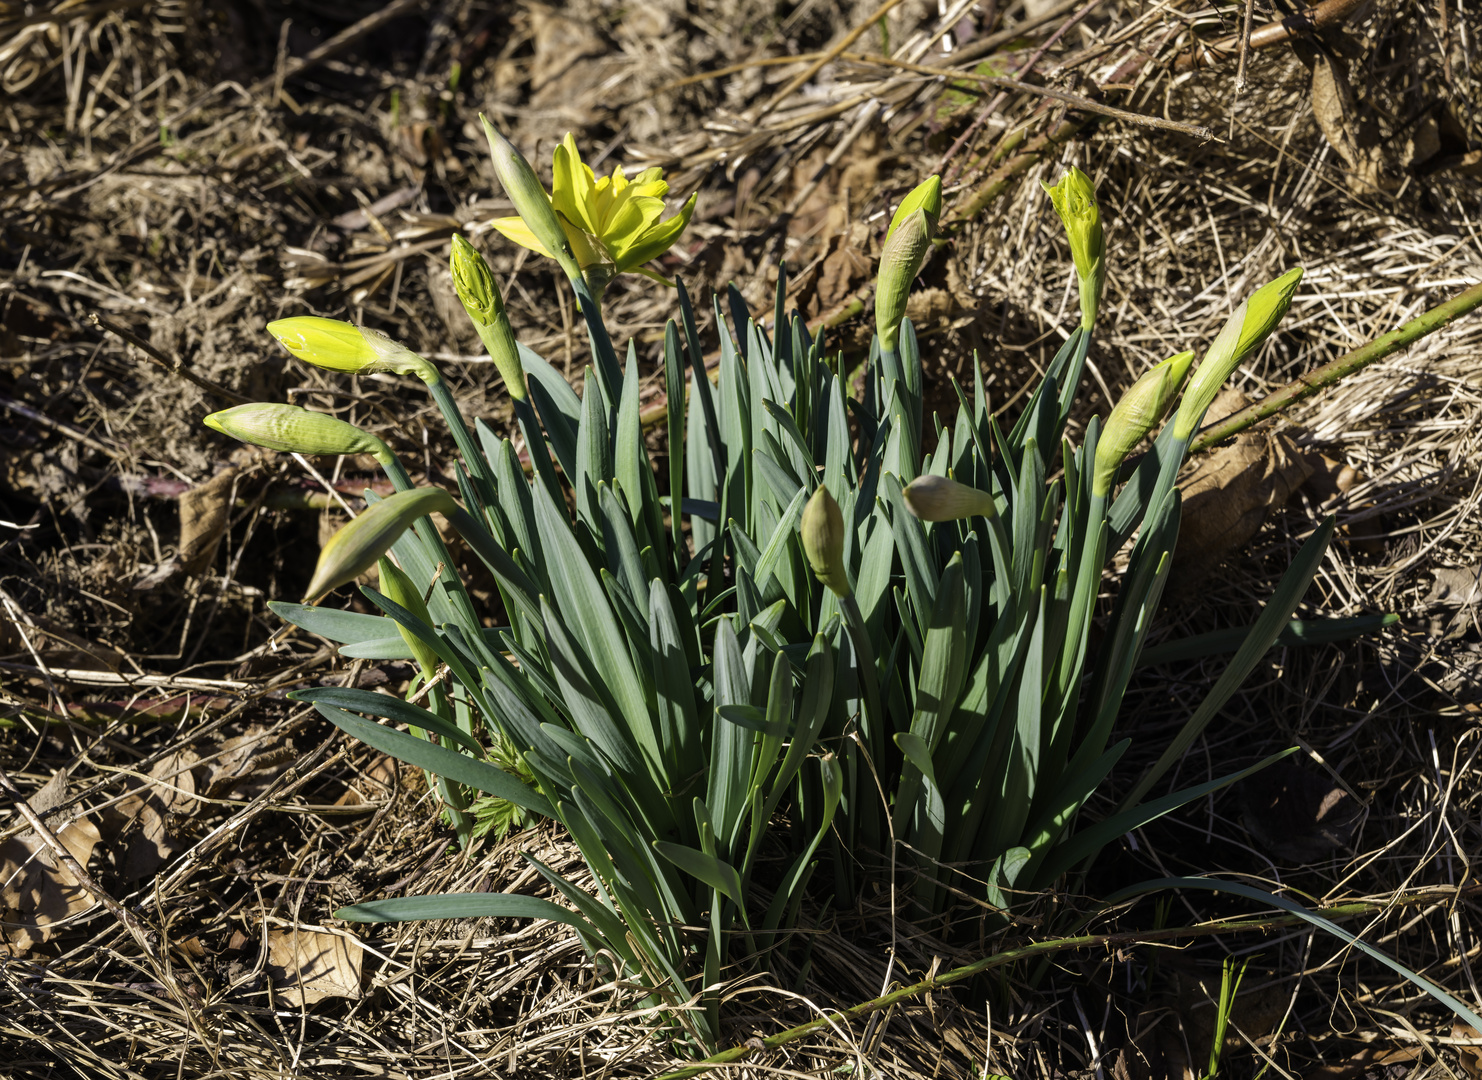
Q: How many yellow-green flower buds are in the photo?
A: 12